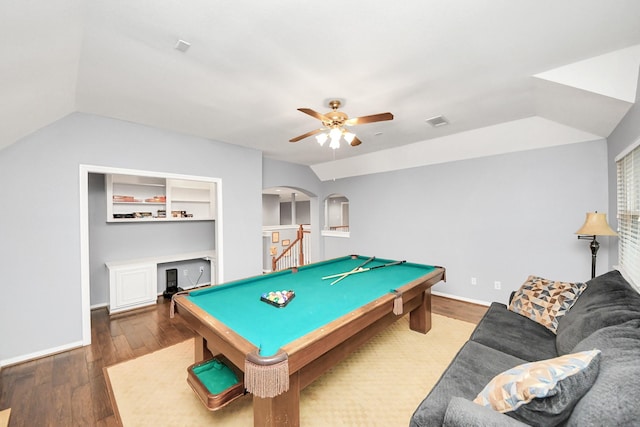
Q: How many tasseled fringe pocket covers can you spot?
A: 4